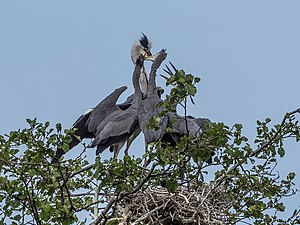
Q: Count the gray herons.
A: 3